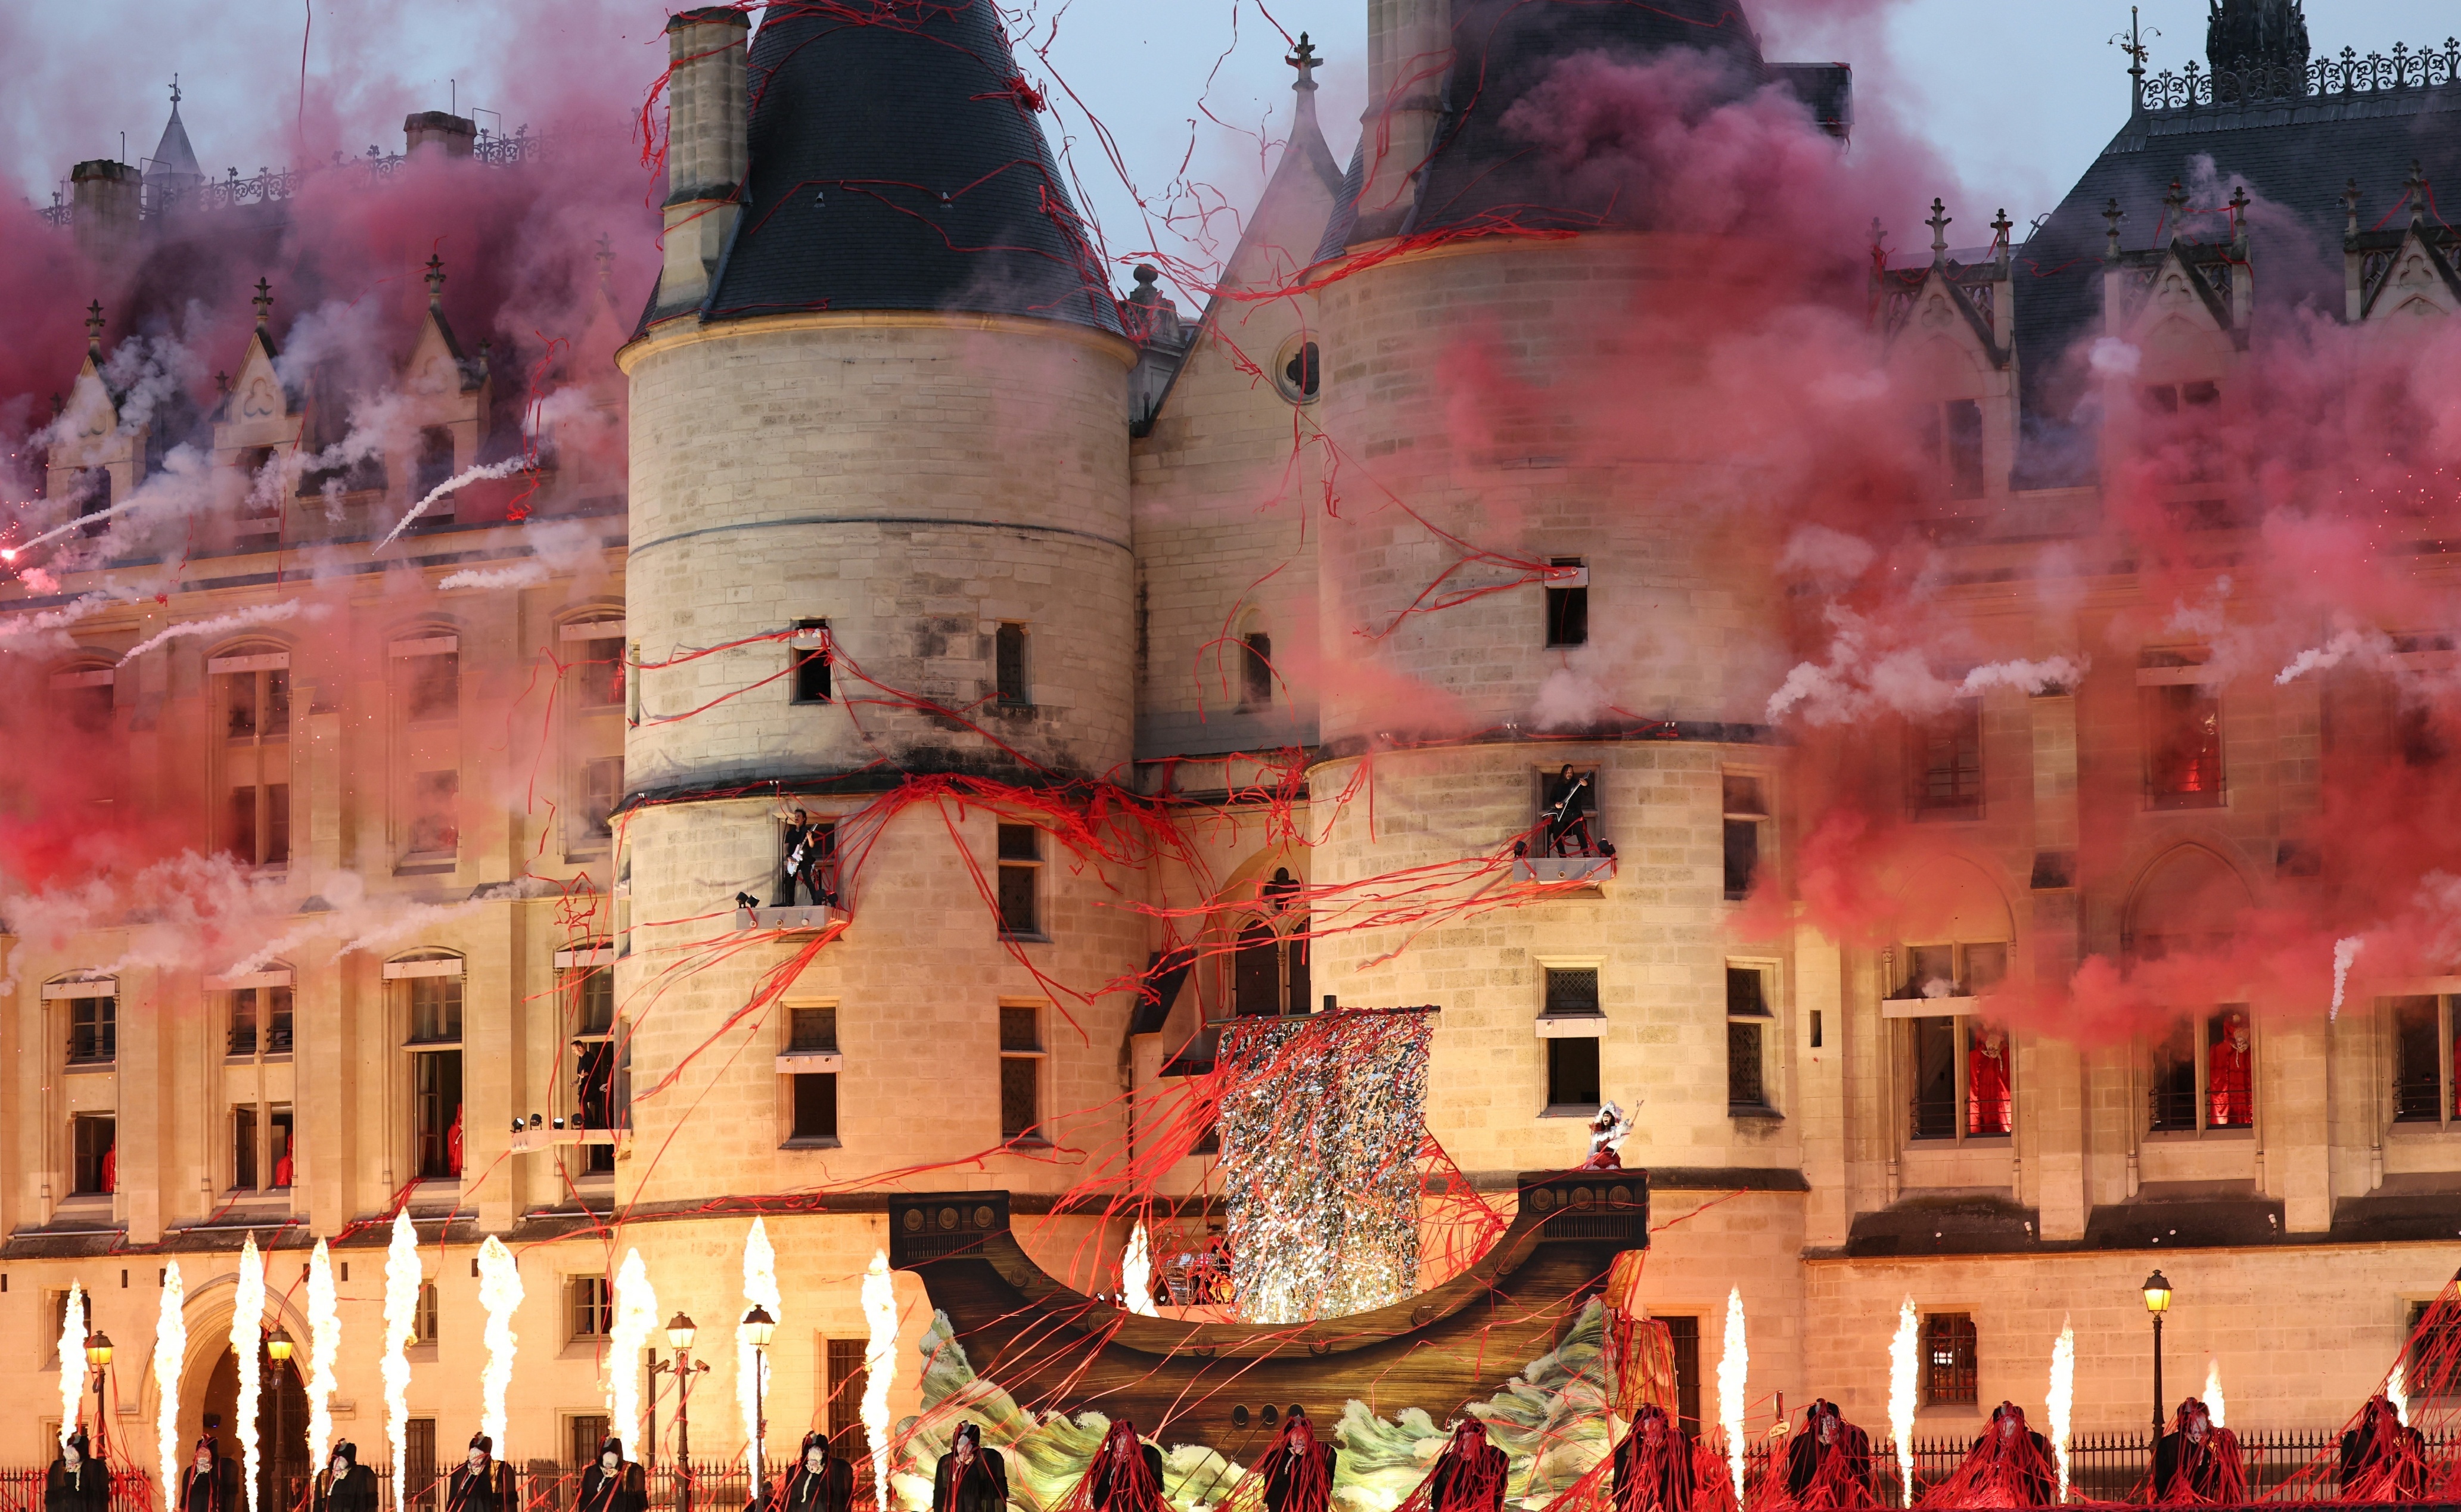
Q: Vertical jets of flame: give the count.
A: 15